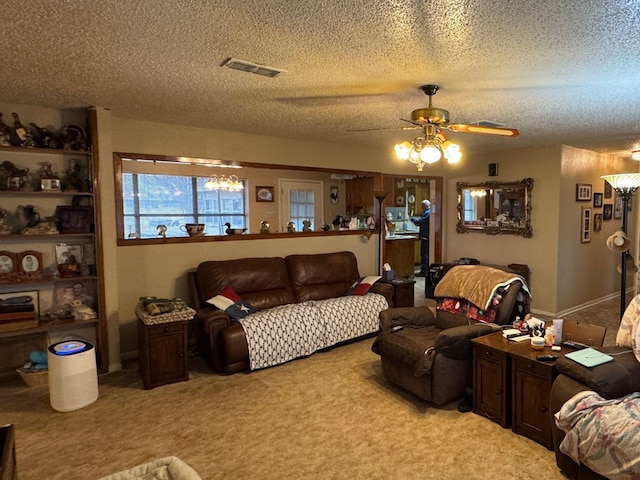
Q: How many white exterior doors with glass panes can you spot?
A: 1